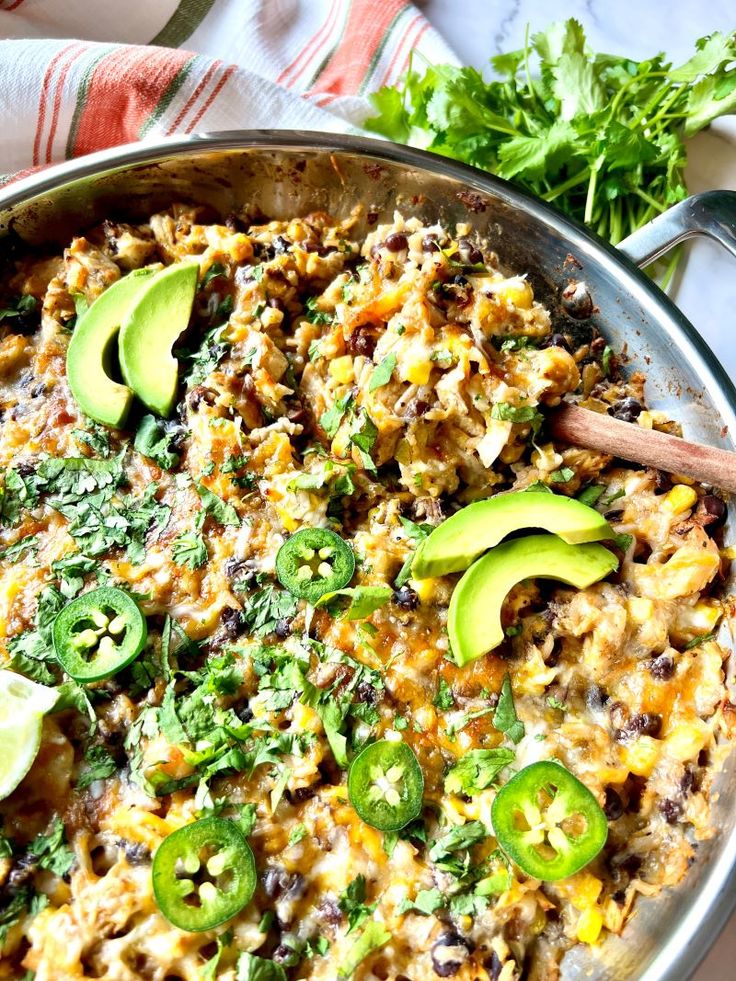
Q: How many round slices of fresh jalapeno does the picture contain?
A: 5